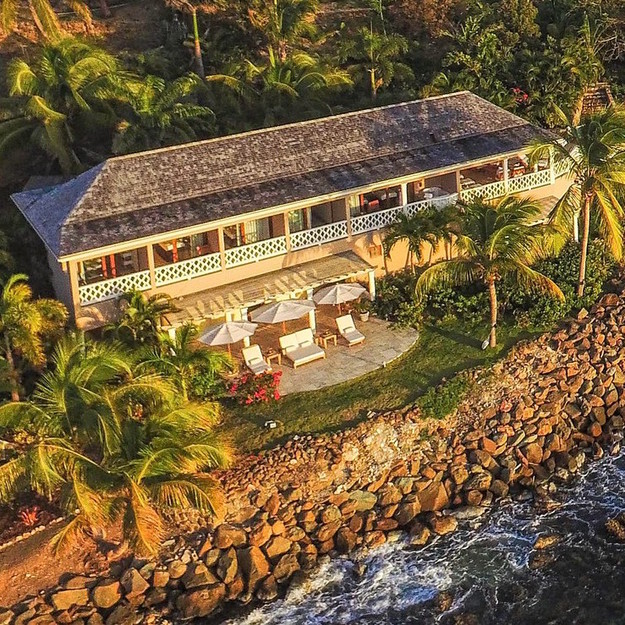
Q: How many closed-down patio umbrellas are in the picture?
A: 0